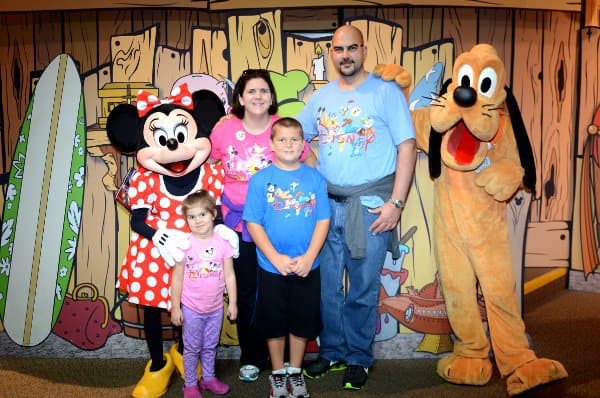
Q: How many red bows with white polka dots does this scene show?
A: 1